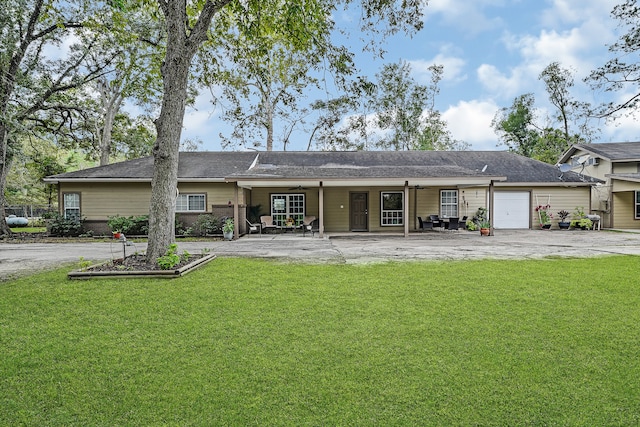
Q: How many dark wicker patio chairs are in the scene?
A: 4